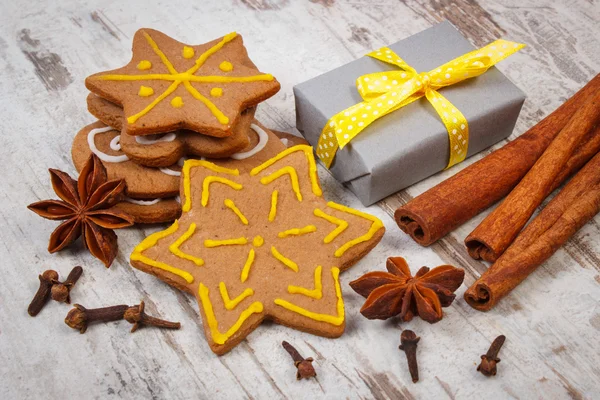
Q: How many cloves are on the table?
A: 7